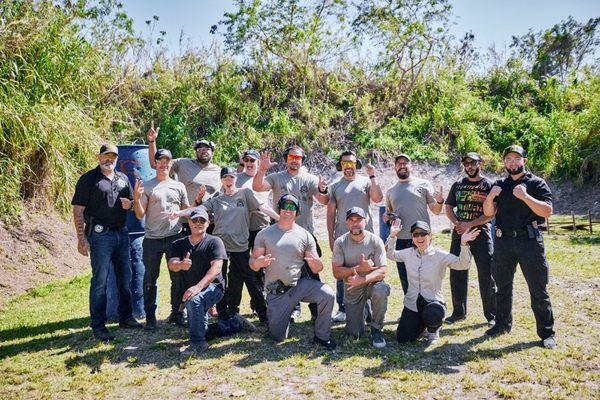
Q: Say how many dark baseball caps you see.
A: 12